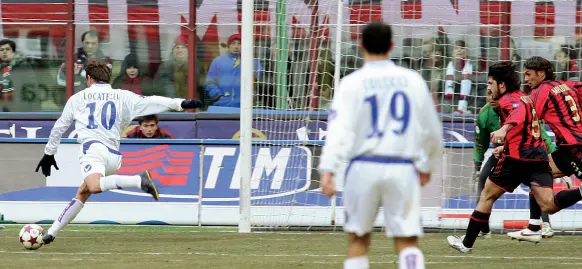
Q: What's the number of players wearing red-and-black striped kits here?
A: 2